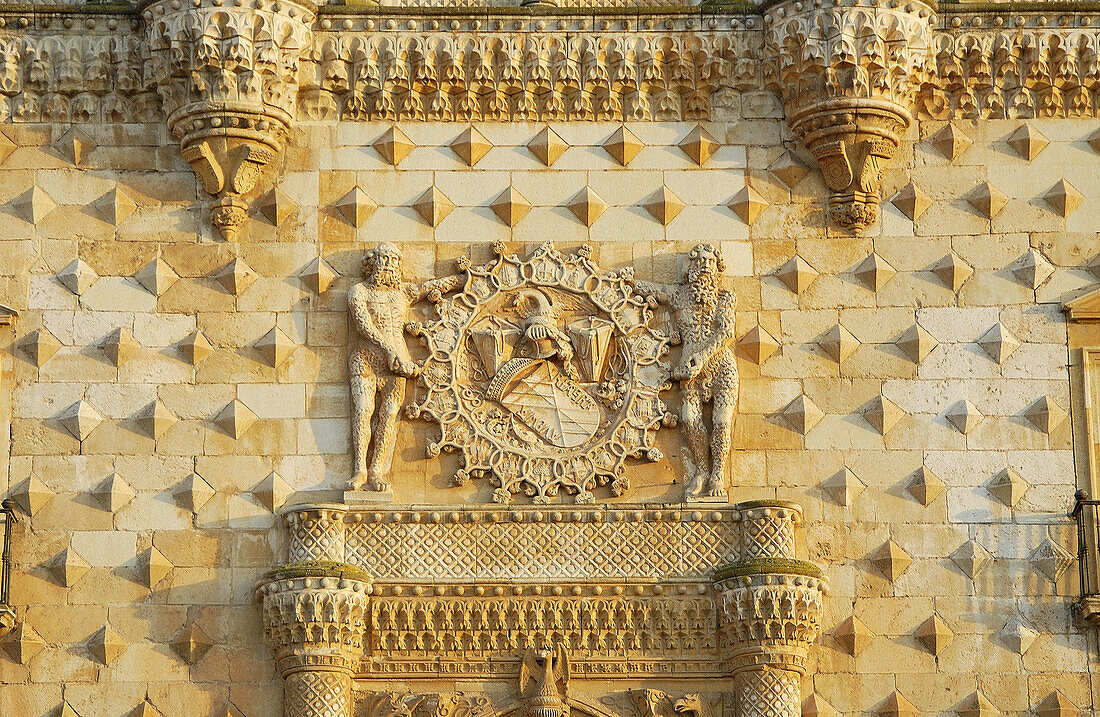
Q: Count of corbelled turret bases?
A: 2